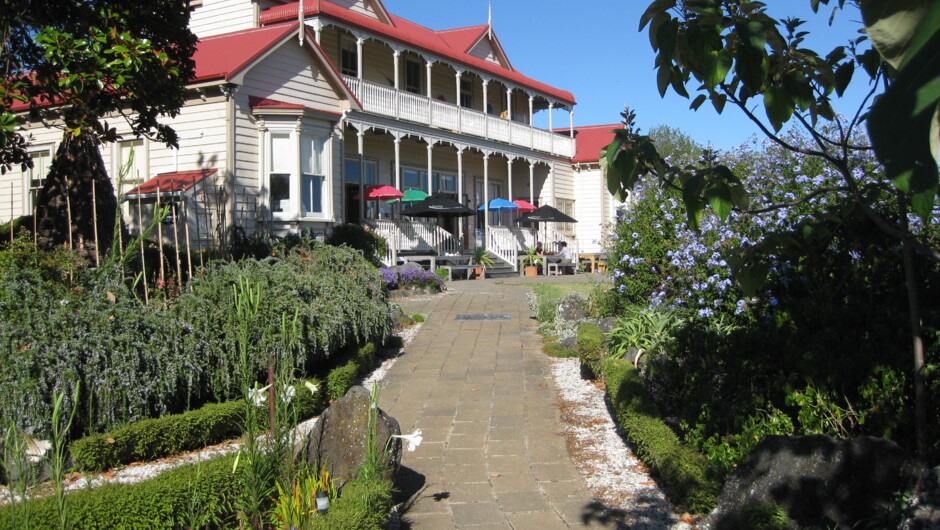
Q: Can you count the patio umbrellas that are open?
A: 6